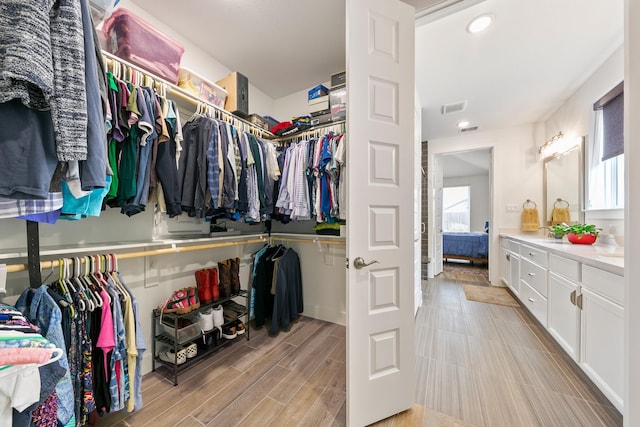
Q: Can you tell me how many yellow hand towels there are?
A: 2